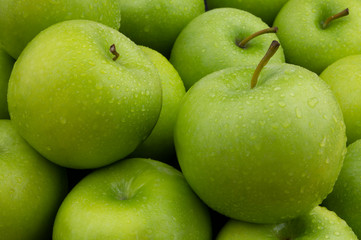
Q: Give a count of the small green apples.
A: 14